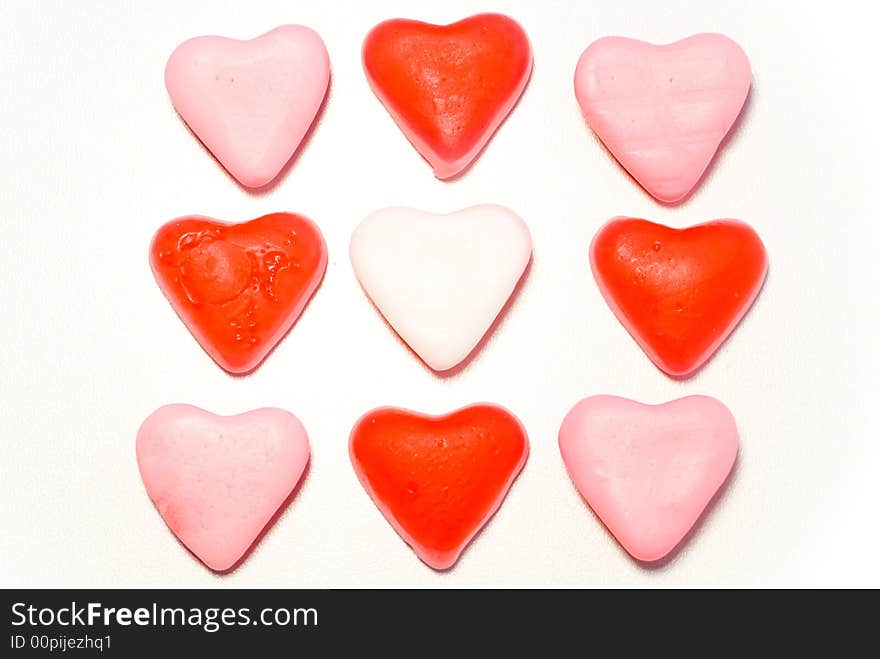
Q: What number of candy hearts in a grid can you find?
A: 9